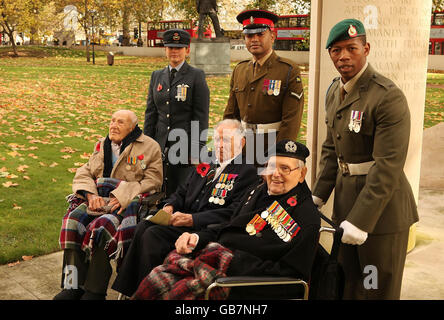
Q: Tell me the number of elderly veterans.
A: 3